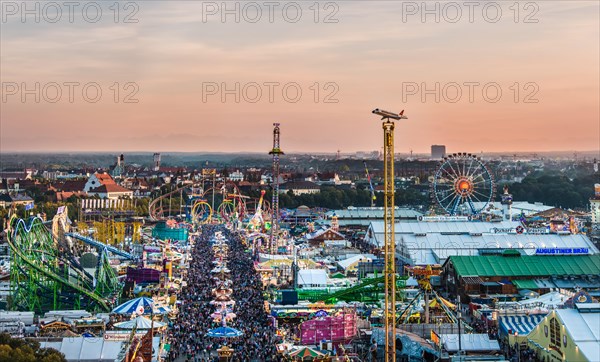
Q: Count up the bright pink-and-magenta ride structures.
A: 1